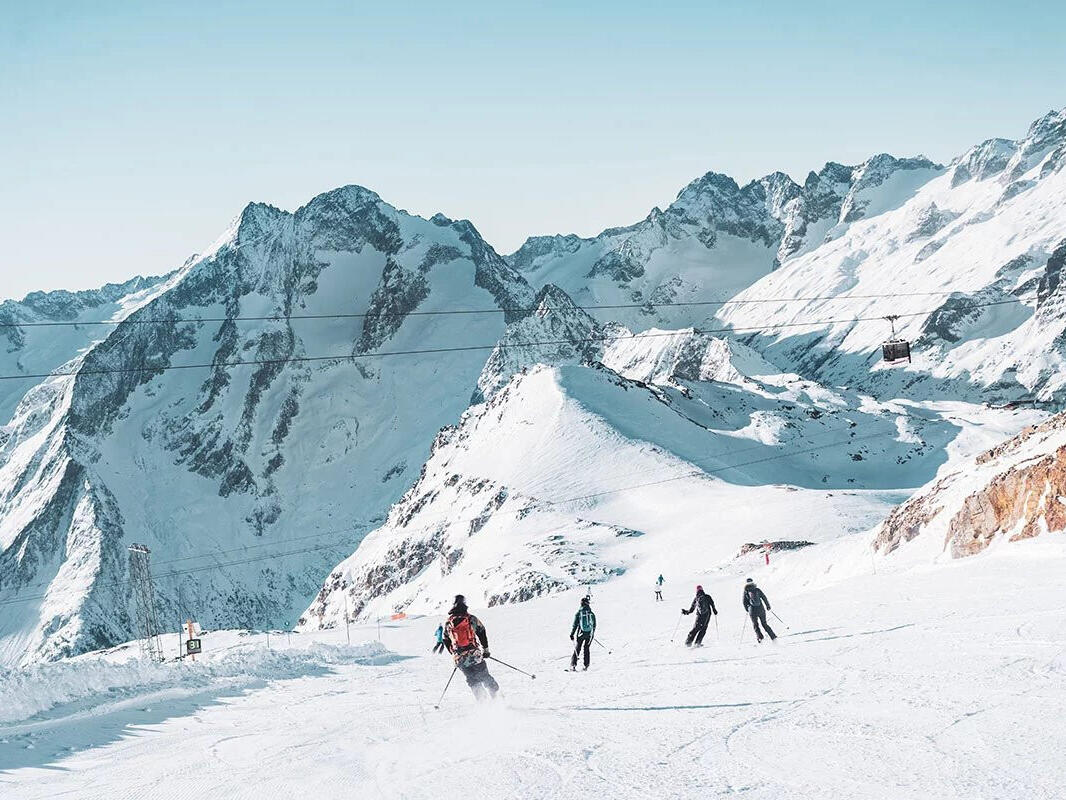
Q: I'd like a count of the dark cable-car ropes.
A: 2